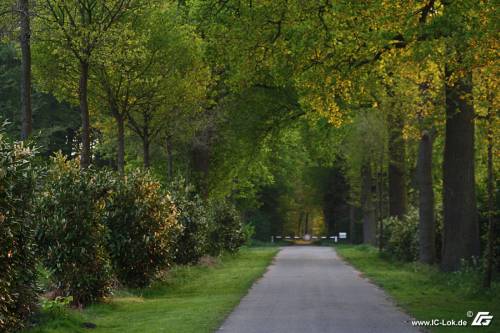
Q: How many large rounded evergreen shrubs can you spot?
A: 5